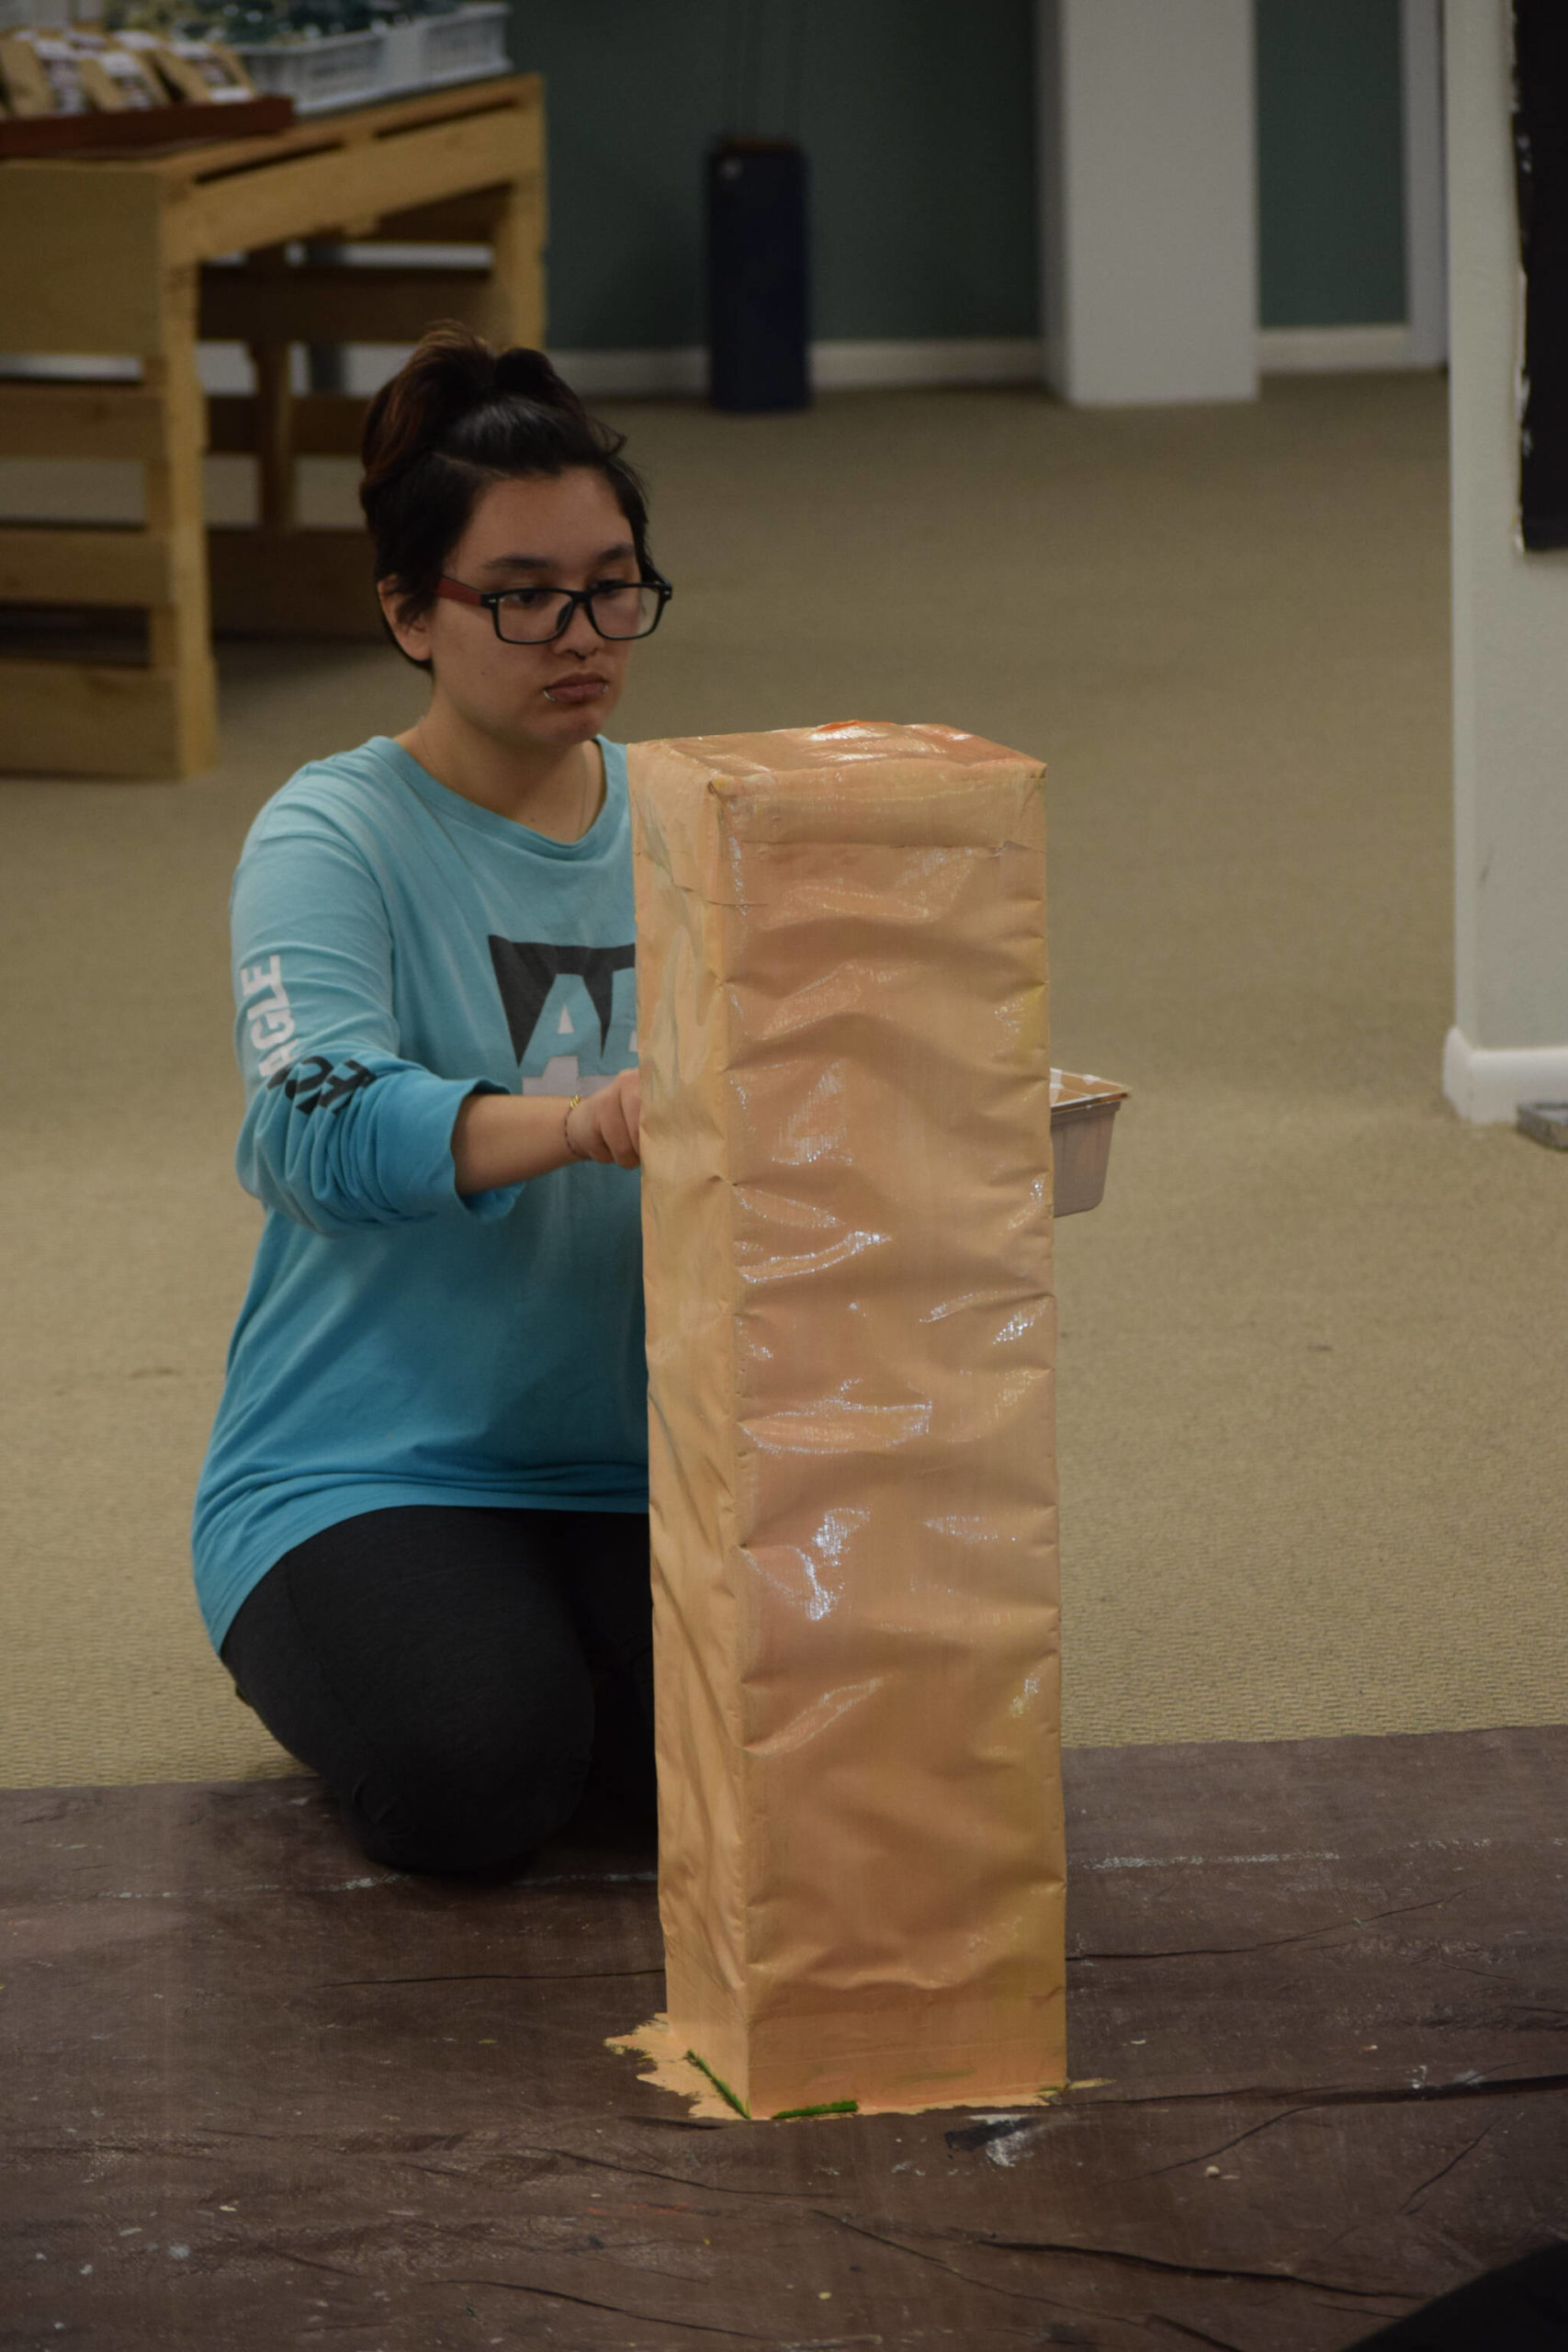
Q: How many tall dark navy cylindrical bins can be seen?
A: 1